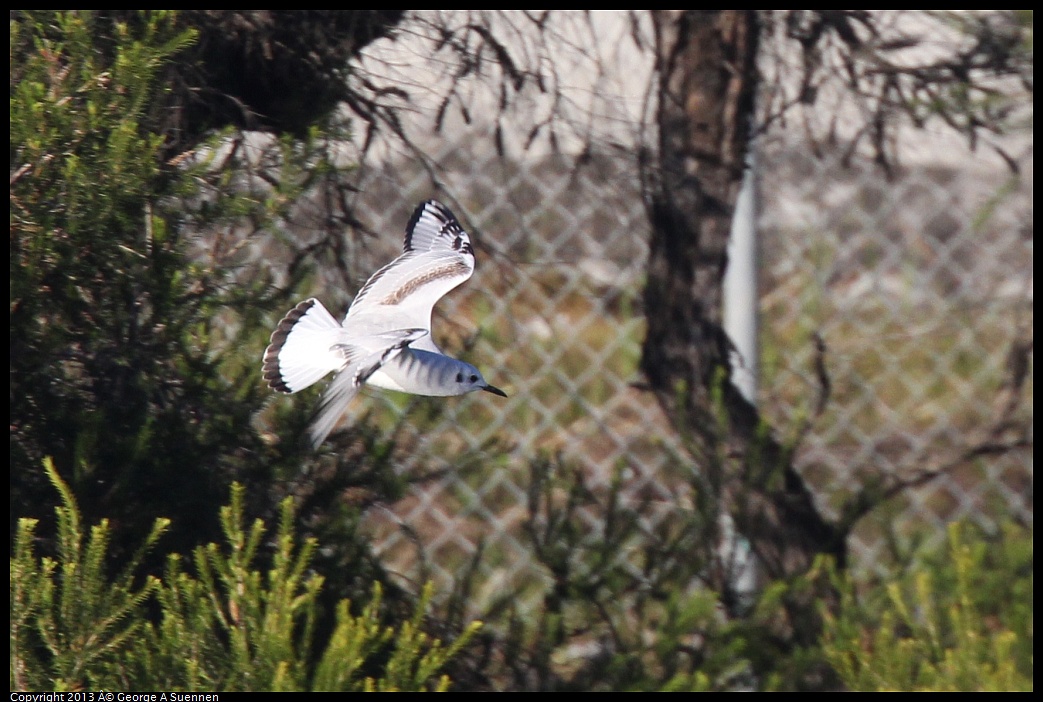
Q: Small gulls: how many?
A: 1